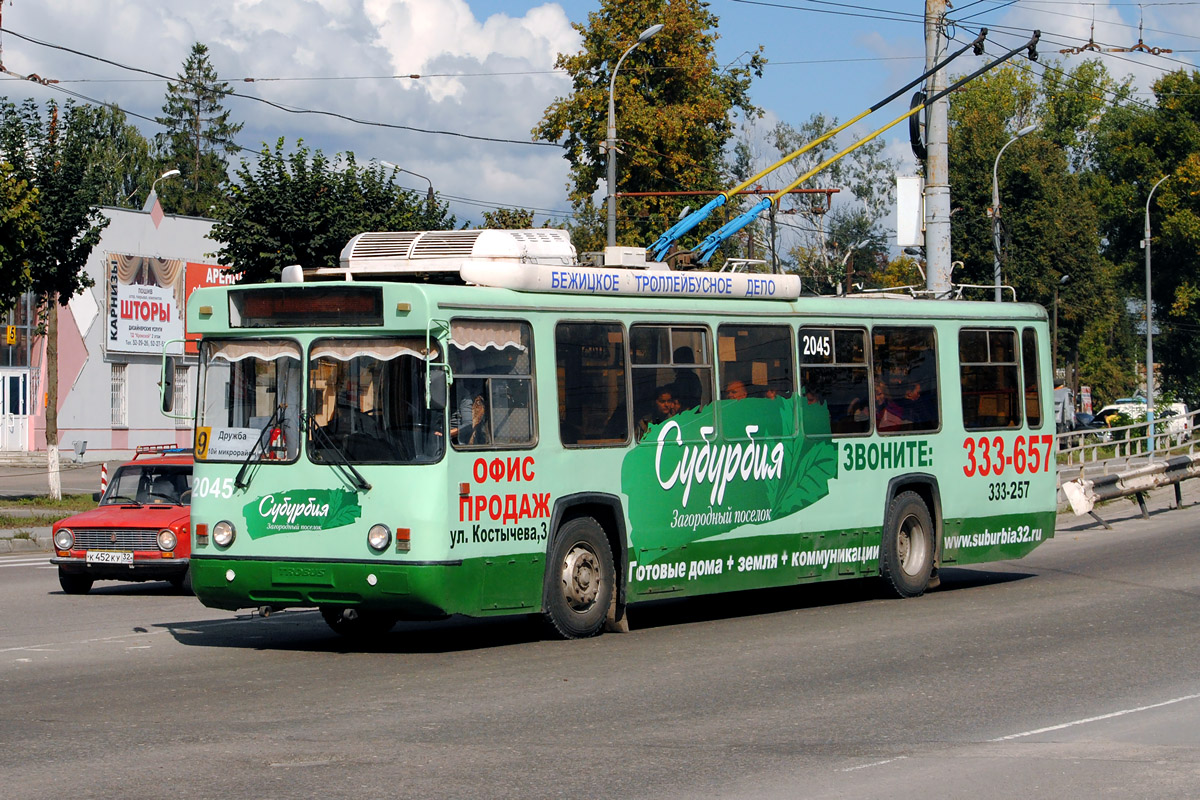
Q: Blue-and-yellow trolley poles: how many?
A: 2